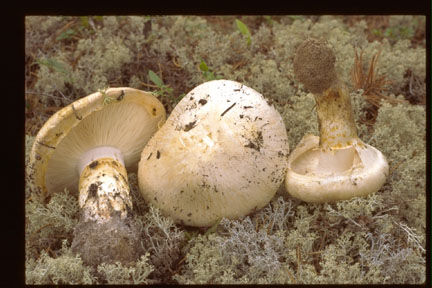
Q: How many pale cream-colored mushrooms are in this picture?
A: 3